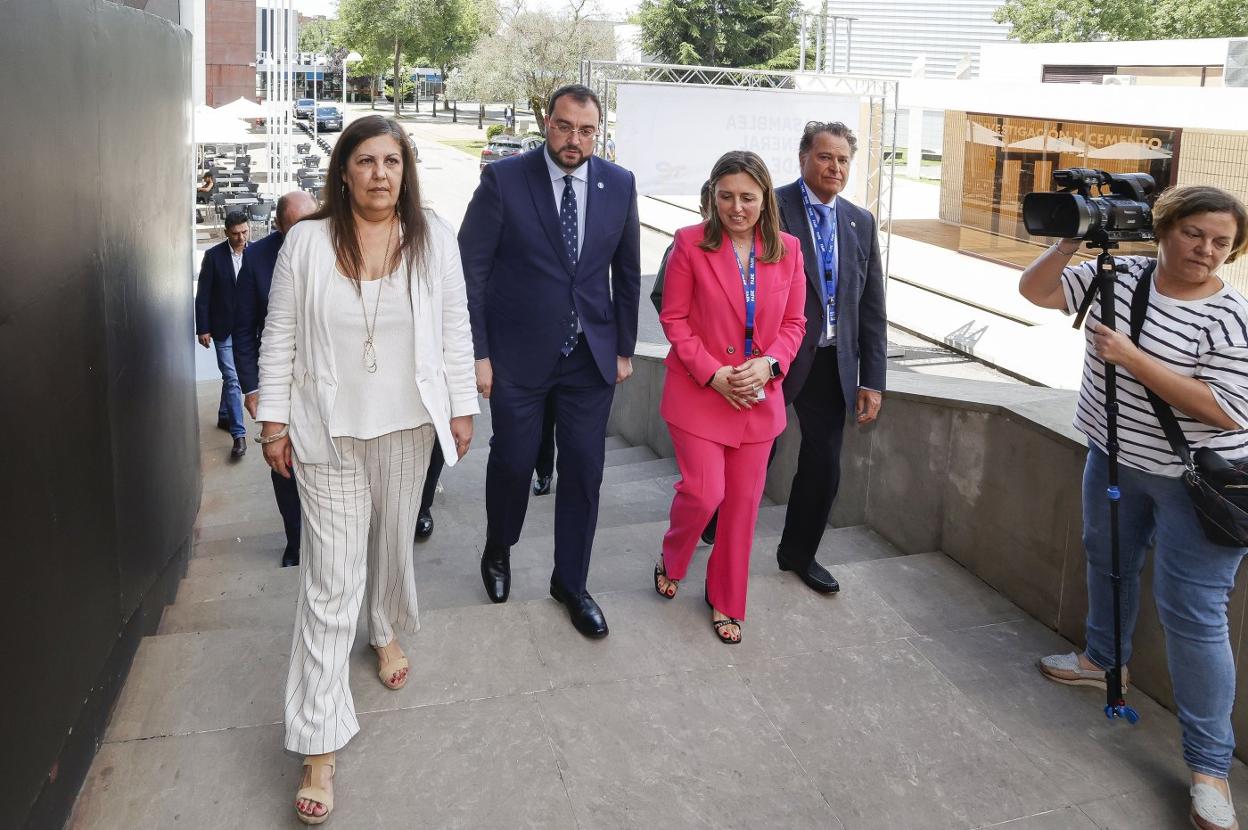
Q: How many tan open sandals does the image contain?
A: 2